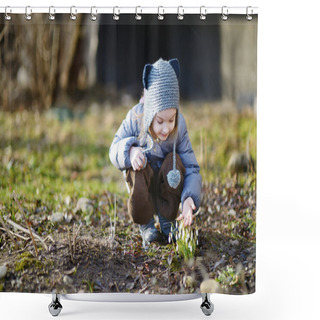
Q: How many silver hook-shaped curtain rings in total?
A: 12